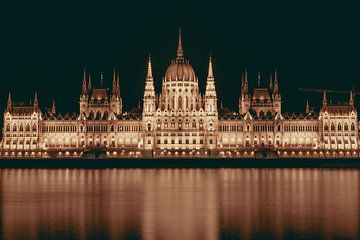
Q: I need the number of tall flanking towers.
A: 2